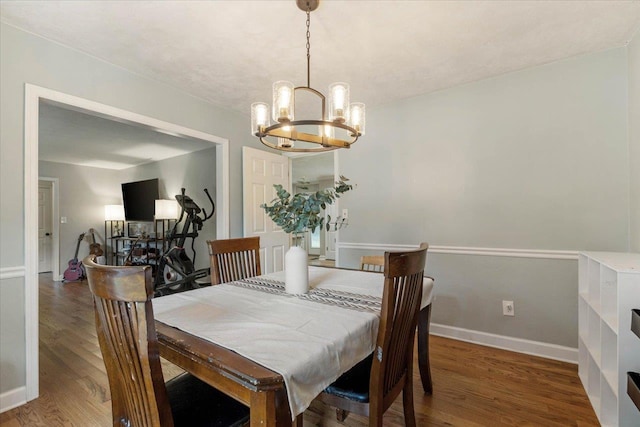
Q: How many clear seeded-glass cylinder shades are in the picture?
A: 6